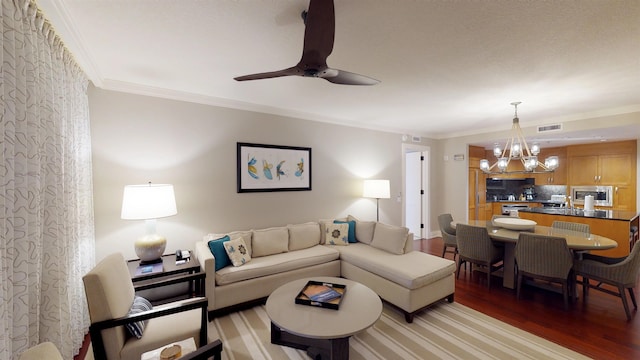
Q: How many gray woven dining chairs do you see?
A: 6